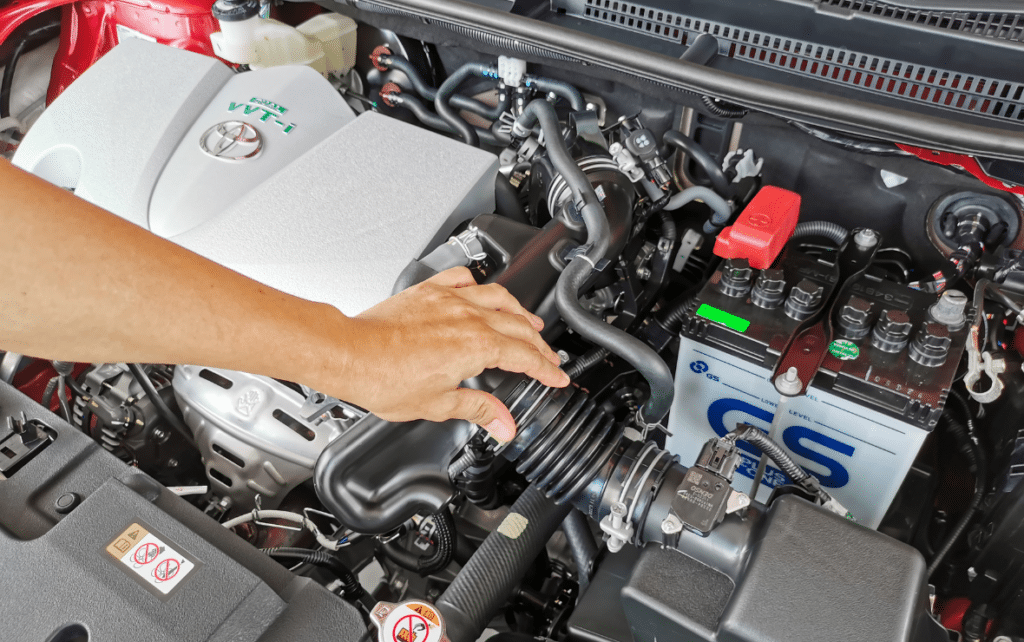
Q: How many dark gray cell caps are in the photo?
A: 6